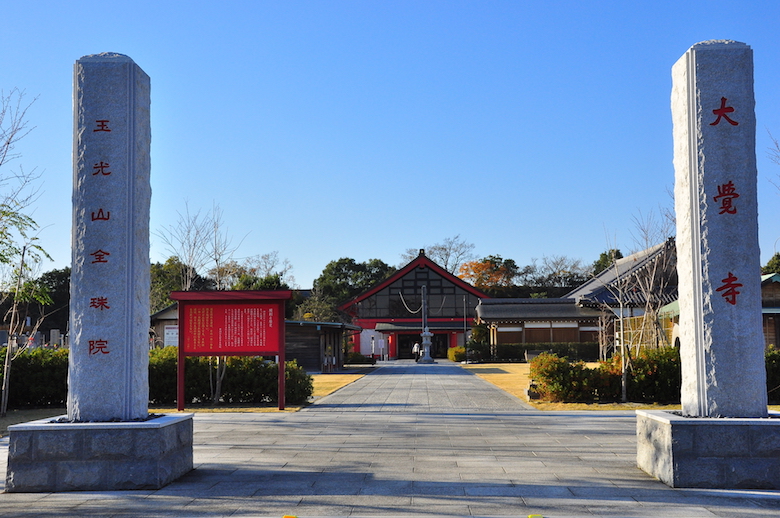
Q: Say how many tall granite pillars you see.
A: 2